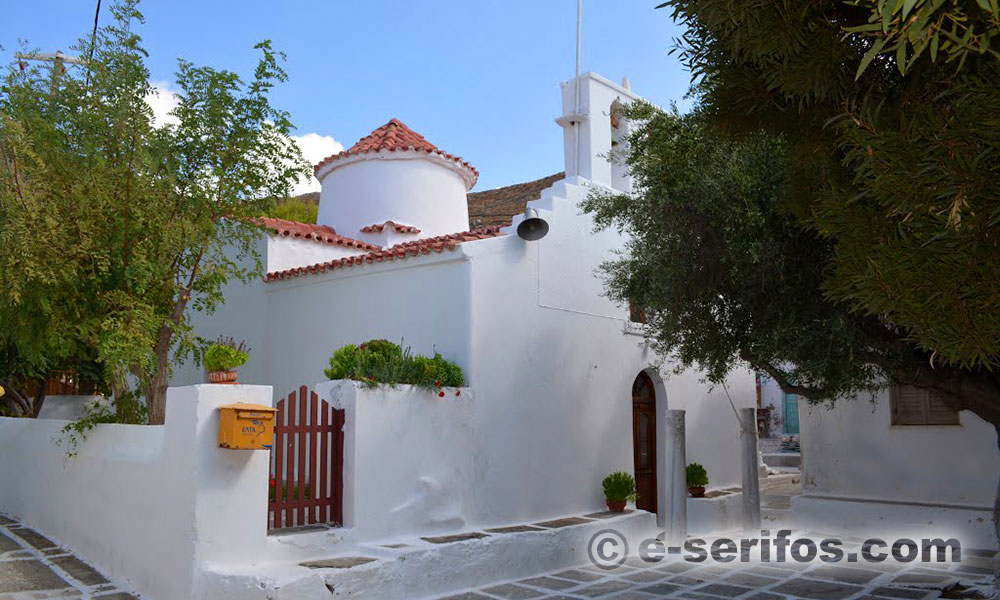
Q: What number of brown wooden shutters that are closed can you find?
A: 2